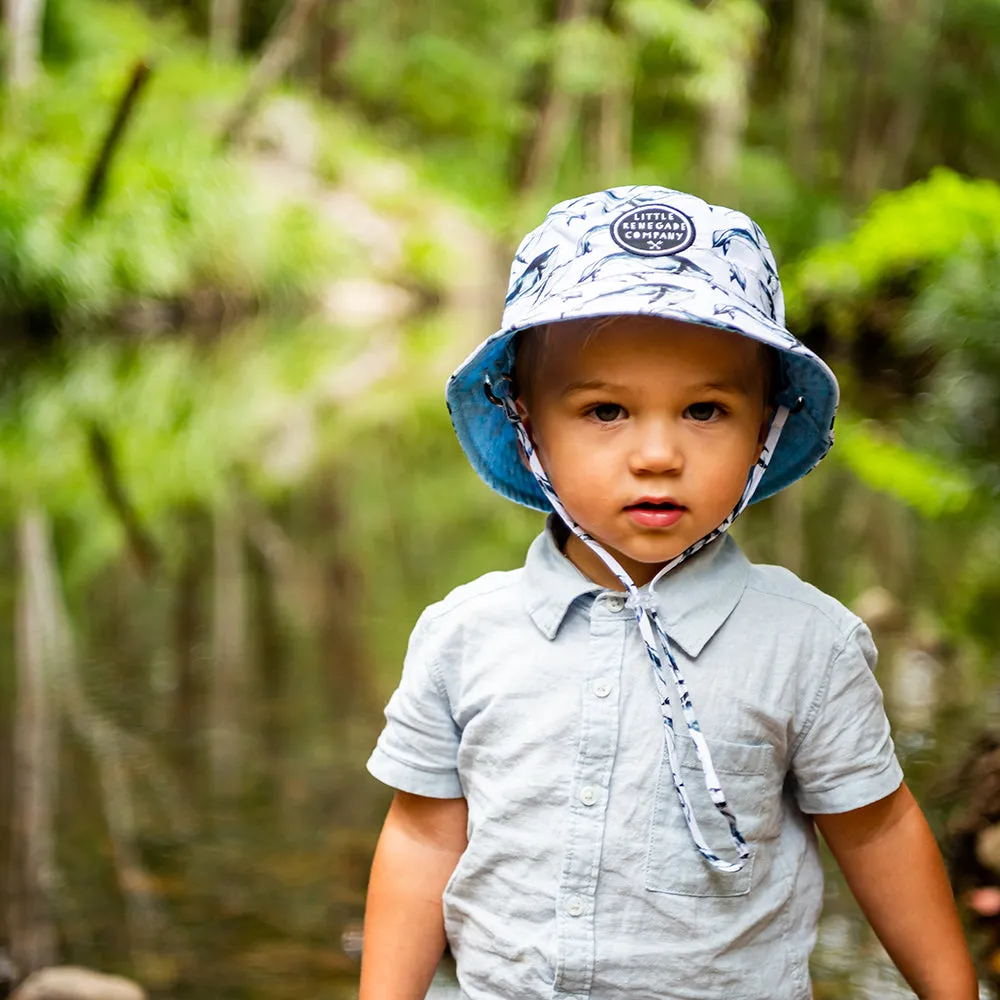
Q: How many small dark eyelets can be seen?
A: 2